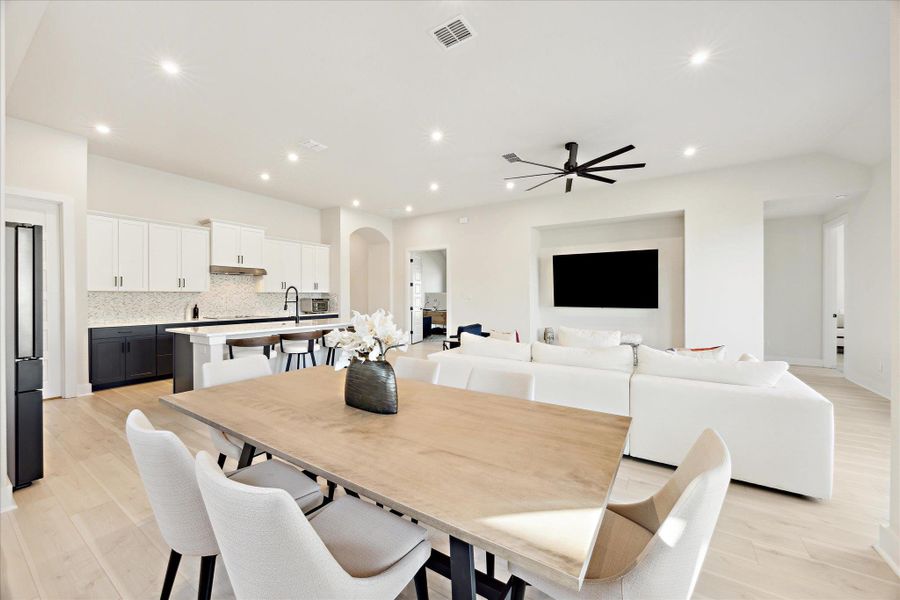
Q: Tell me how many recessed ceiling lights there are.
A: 11